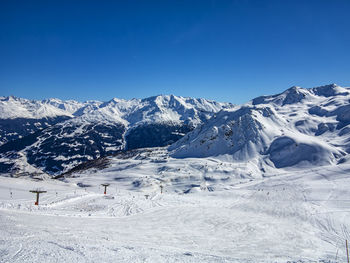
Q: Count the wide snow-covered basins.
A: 1